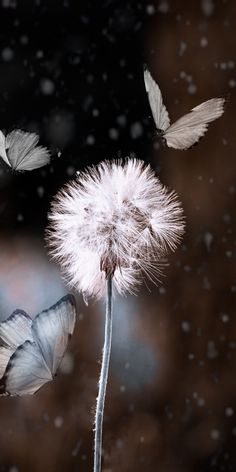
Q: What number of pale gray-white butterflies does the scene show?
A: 3